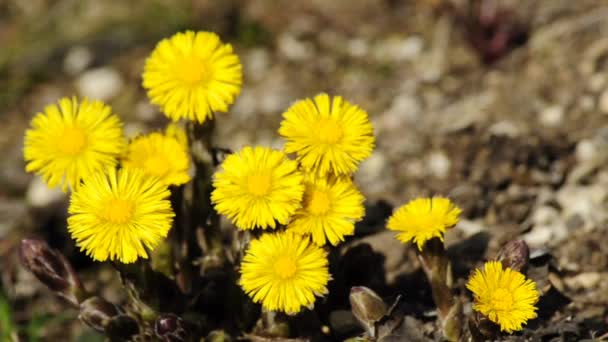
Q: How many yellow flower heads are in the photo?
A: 10